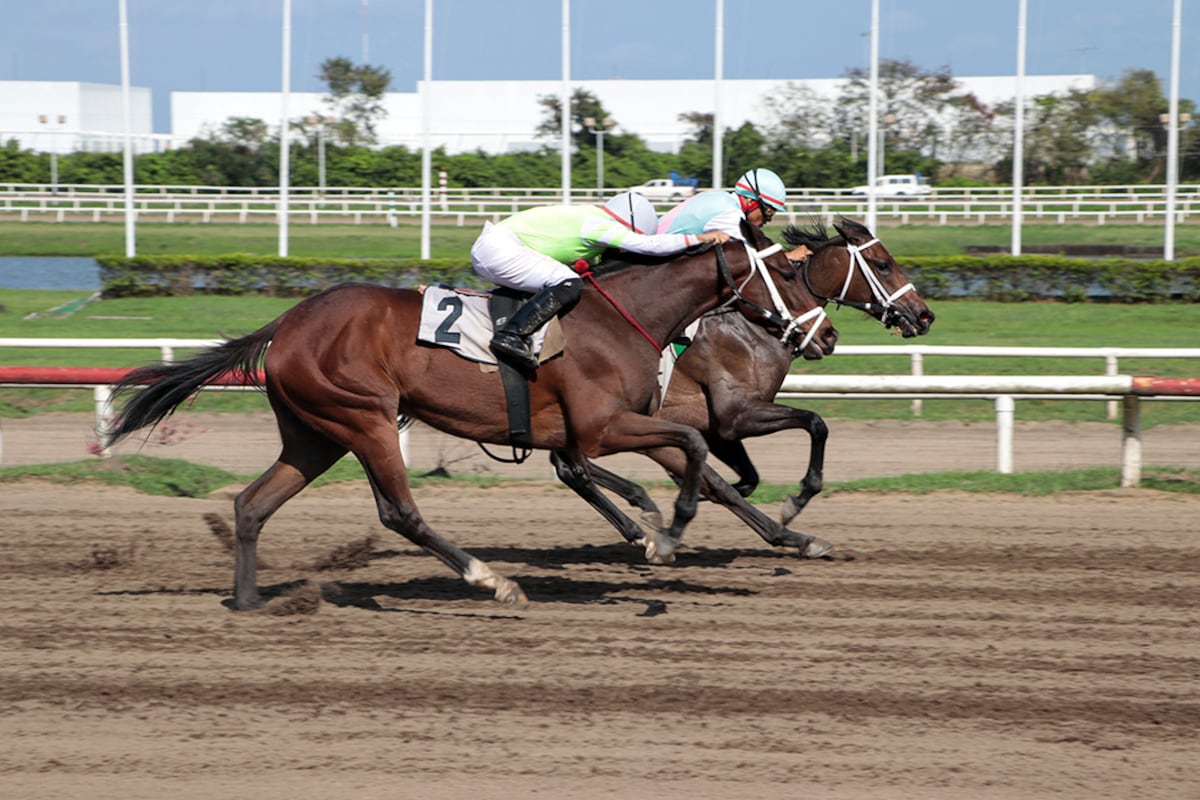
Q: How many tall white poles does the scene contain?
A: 8